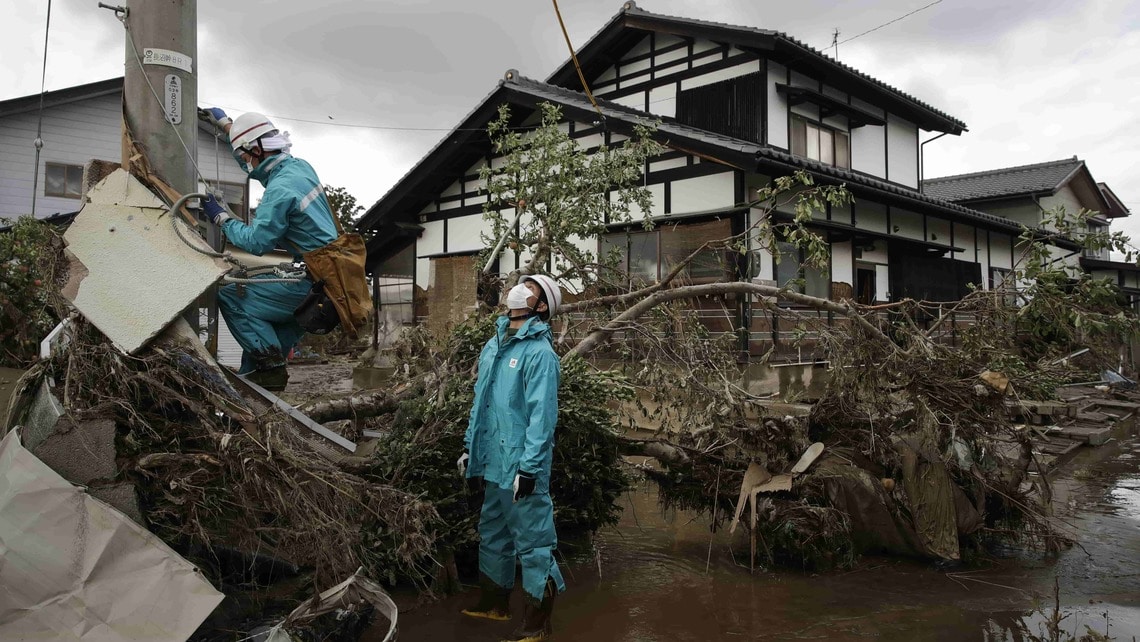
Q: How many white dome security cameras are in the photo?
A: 0